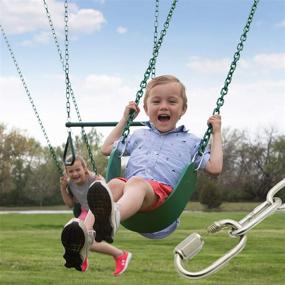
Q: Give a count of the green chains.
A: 6